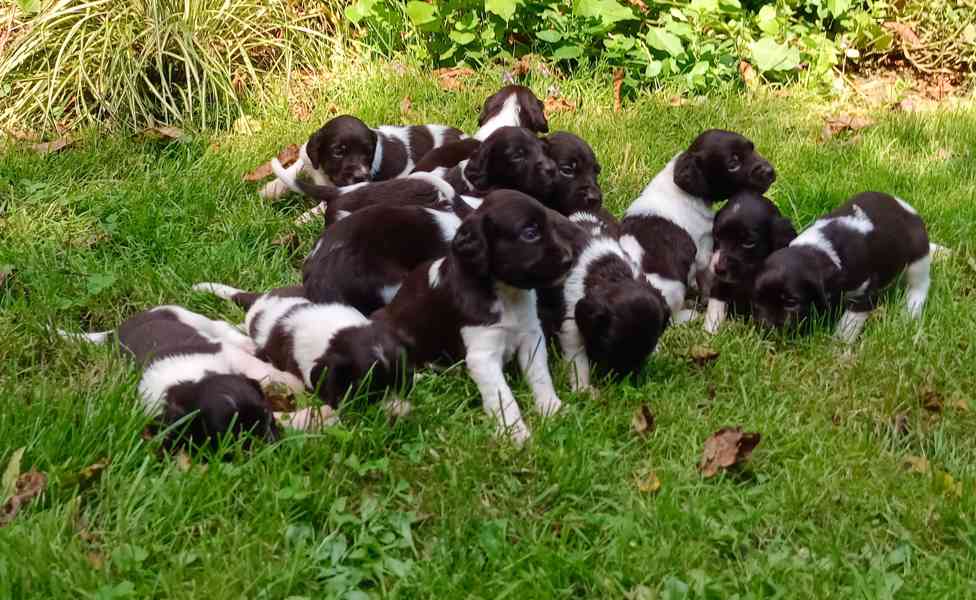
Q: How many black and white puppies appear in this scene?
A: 13